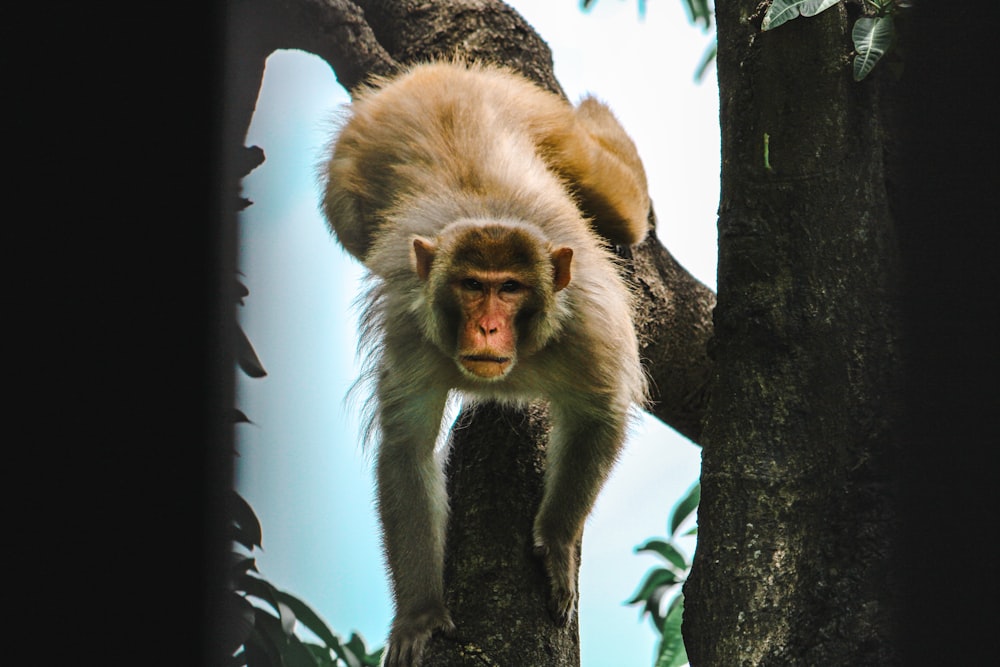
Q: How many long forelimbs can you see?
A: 2